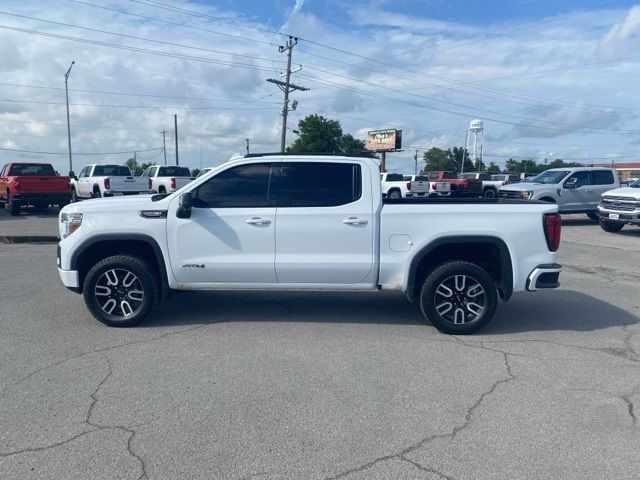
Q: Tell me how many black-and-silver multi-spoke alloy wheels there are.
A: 2